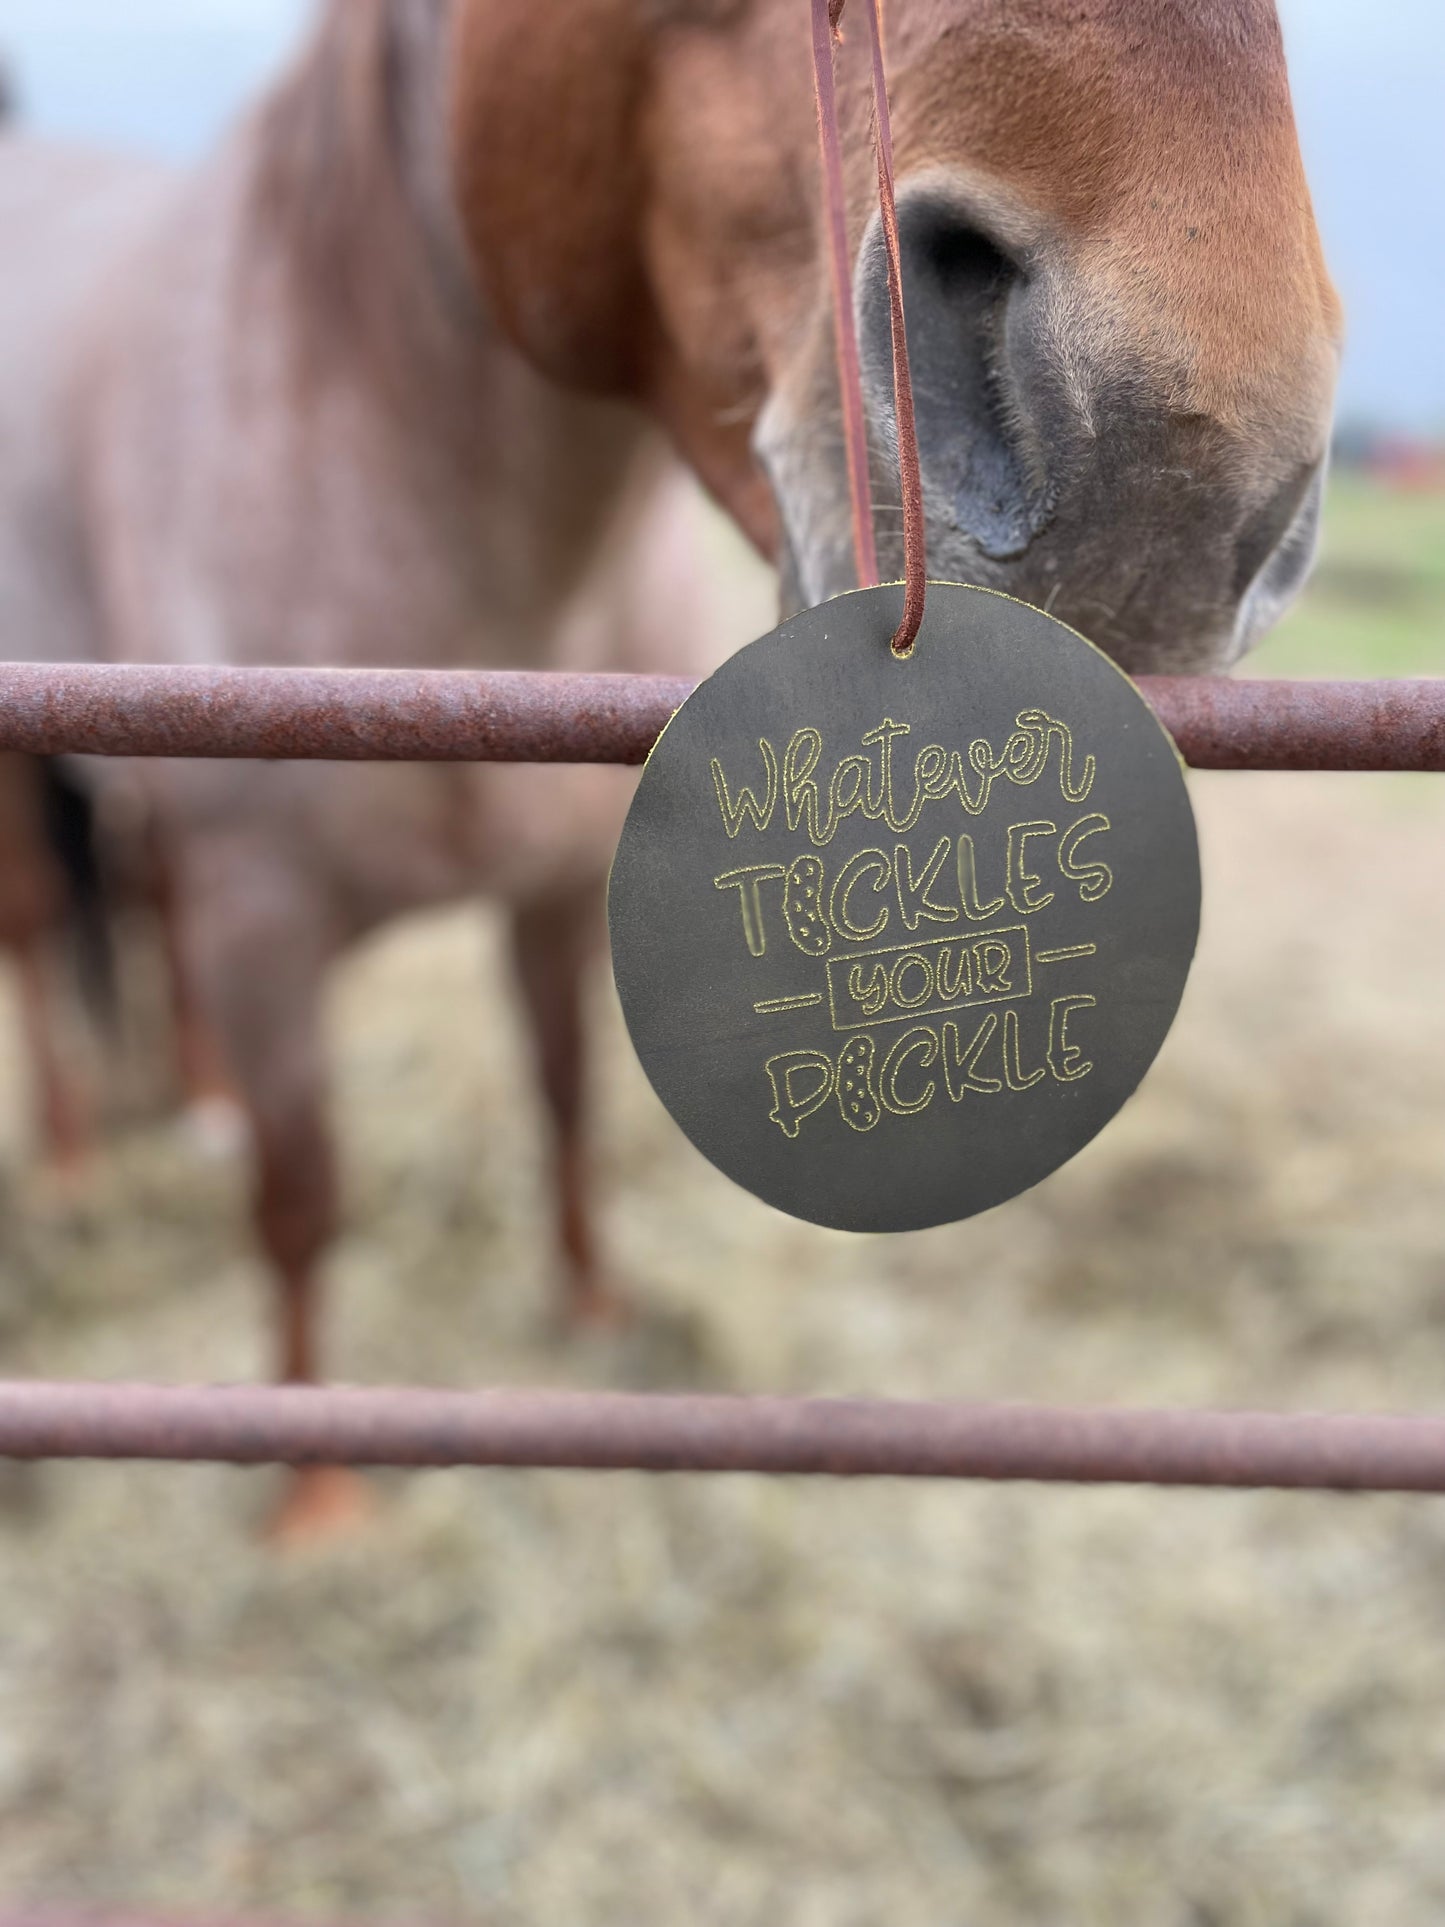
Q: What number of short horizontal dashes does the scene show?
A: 2